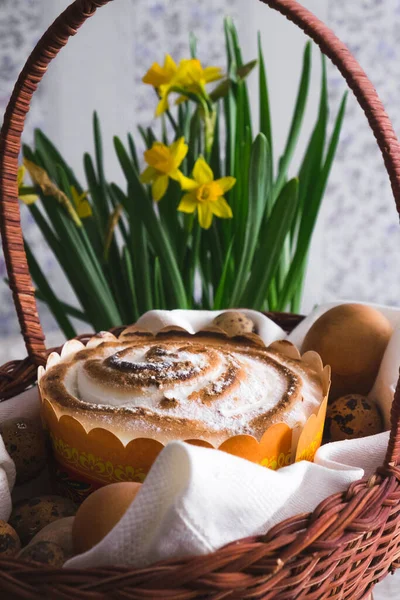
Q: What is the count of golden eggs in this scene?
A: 2